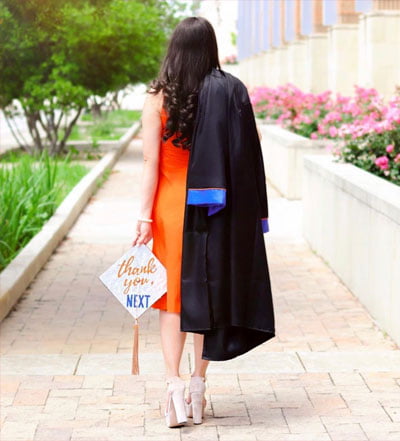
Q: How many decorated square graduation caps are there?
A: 1